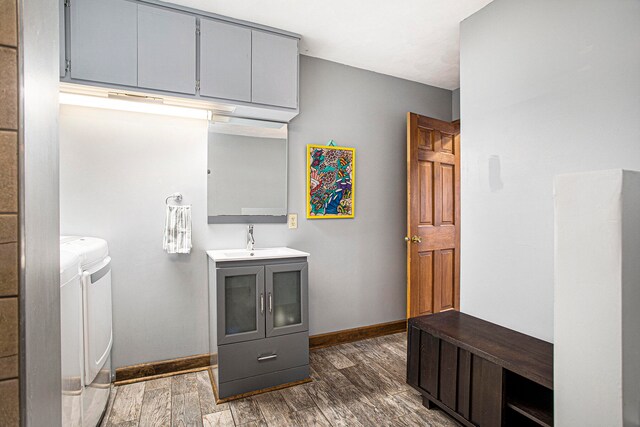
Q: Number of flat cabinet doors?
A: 4